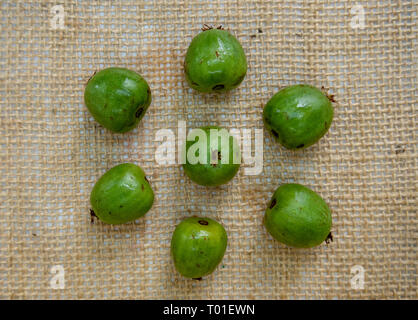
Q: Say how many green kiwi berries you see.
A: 7